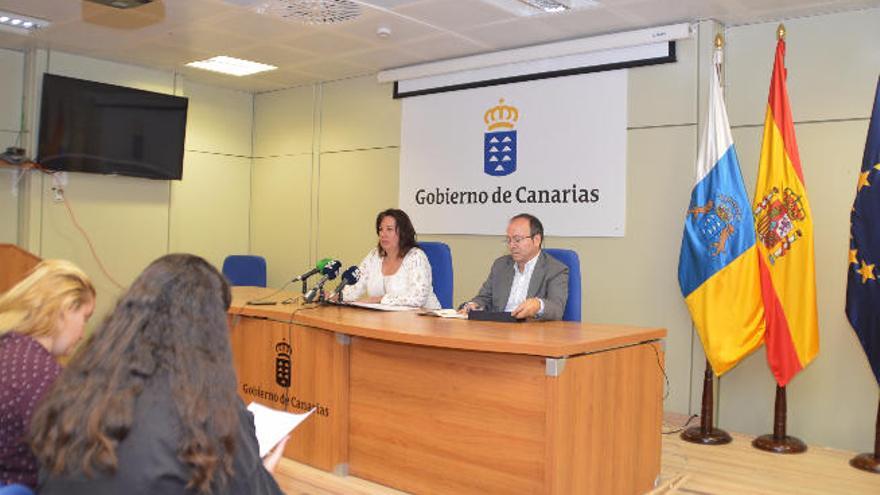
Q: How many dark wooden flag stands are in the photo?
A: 3